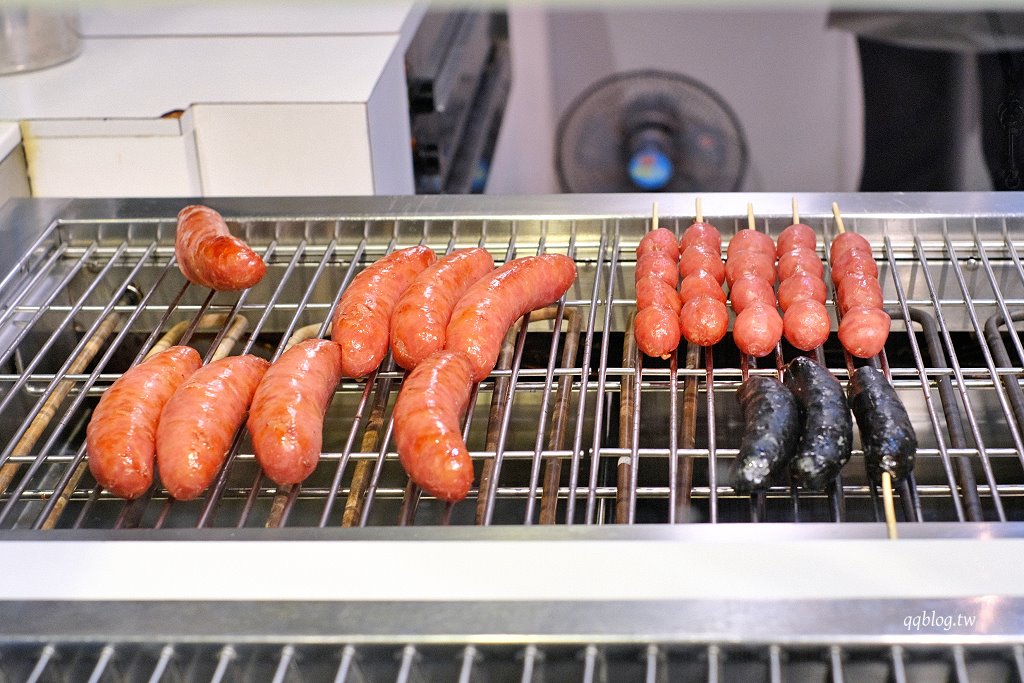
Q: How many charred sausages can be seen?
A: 3